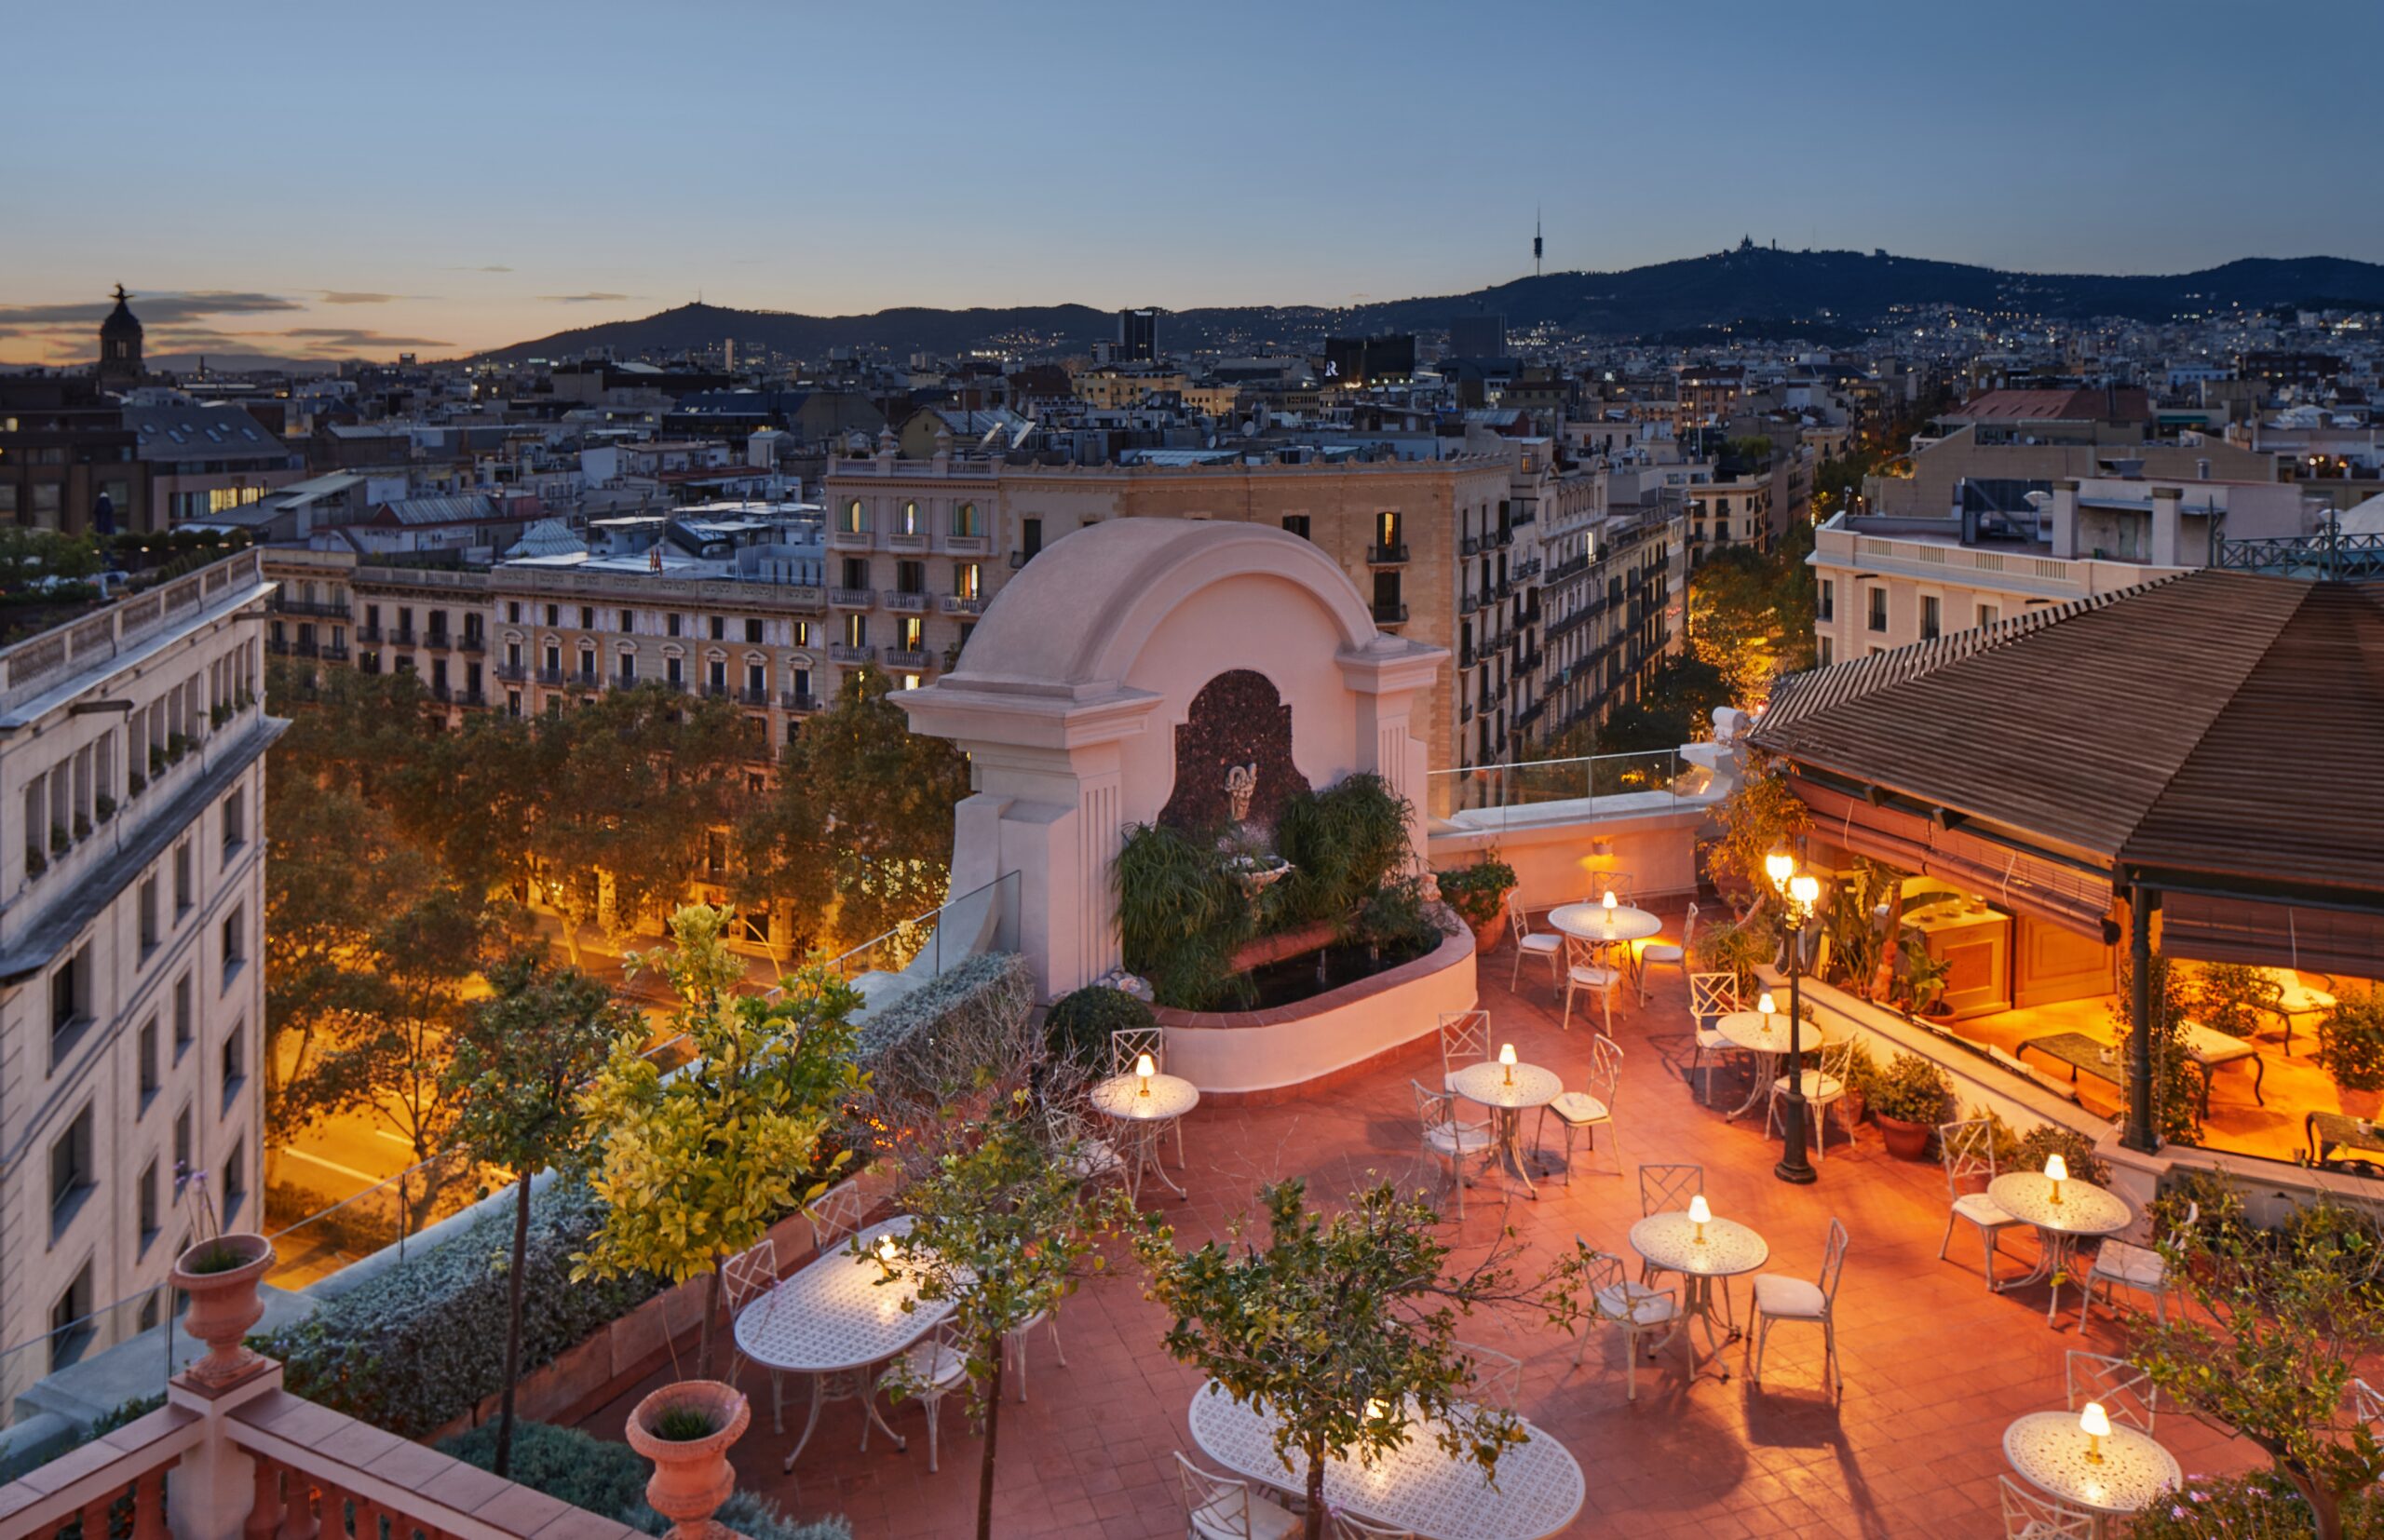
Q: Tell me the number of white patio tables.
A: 9